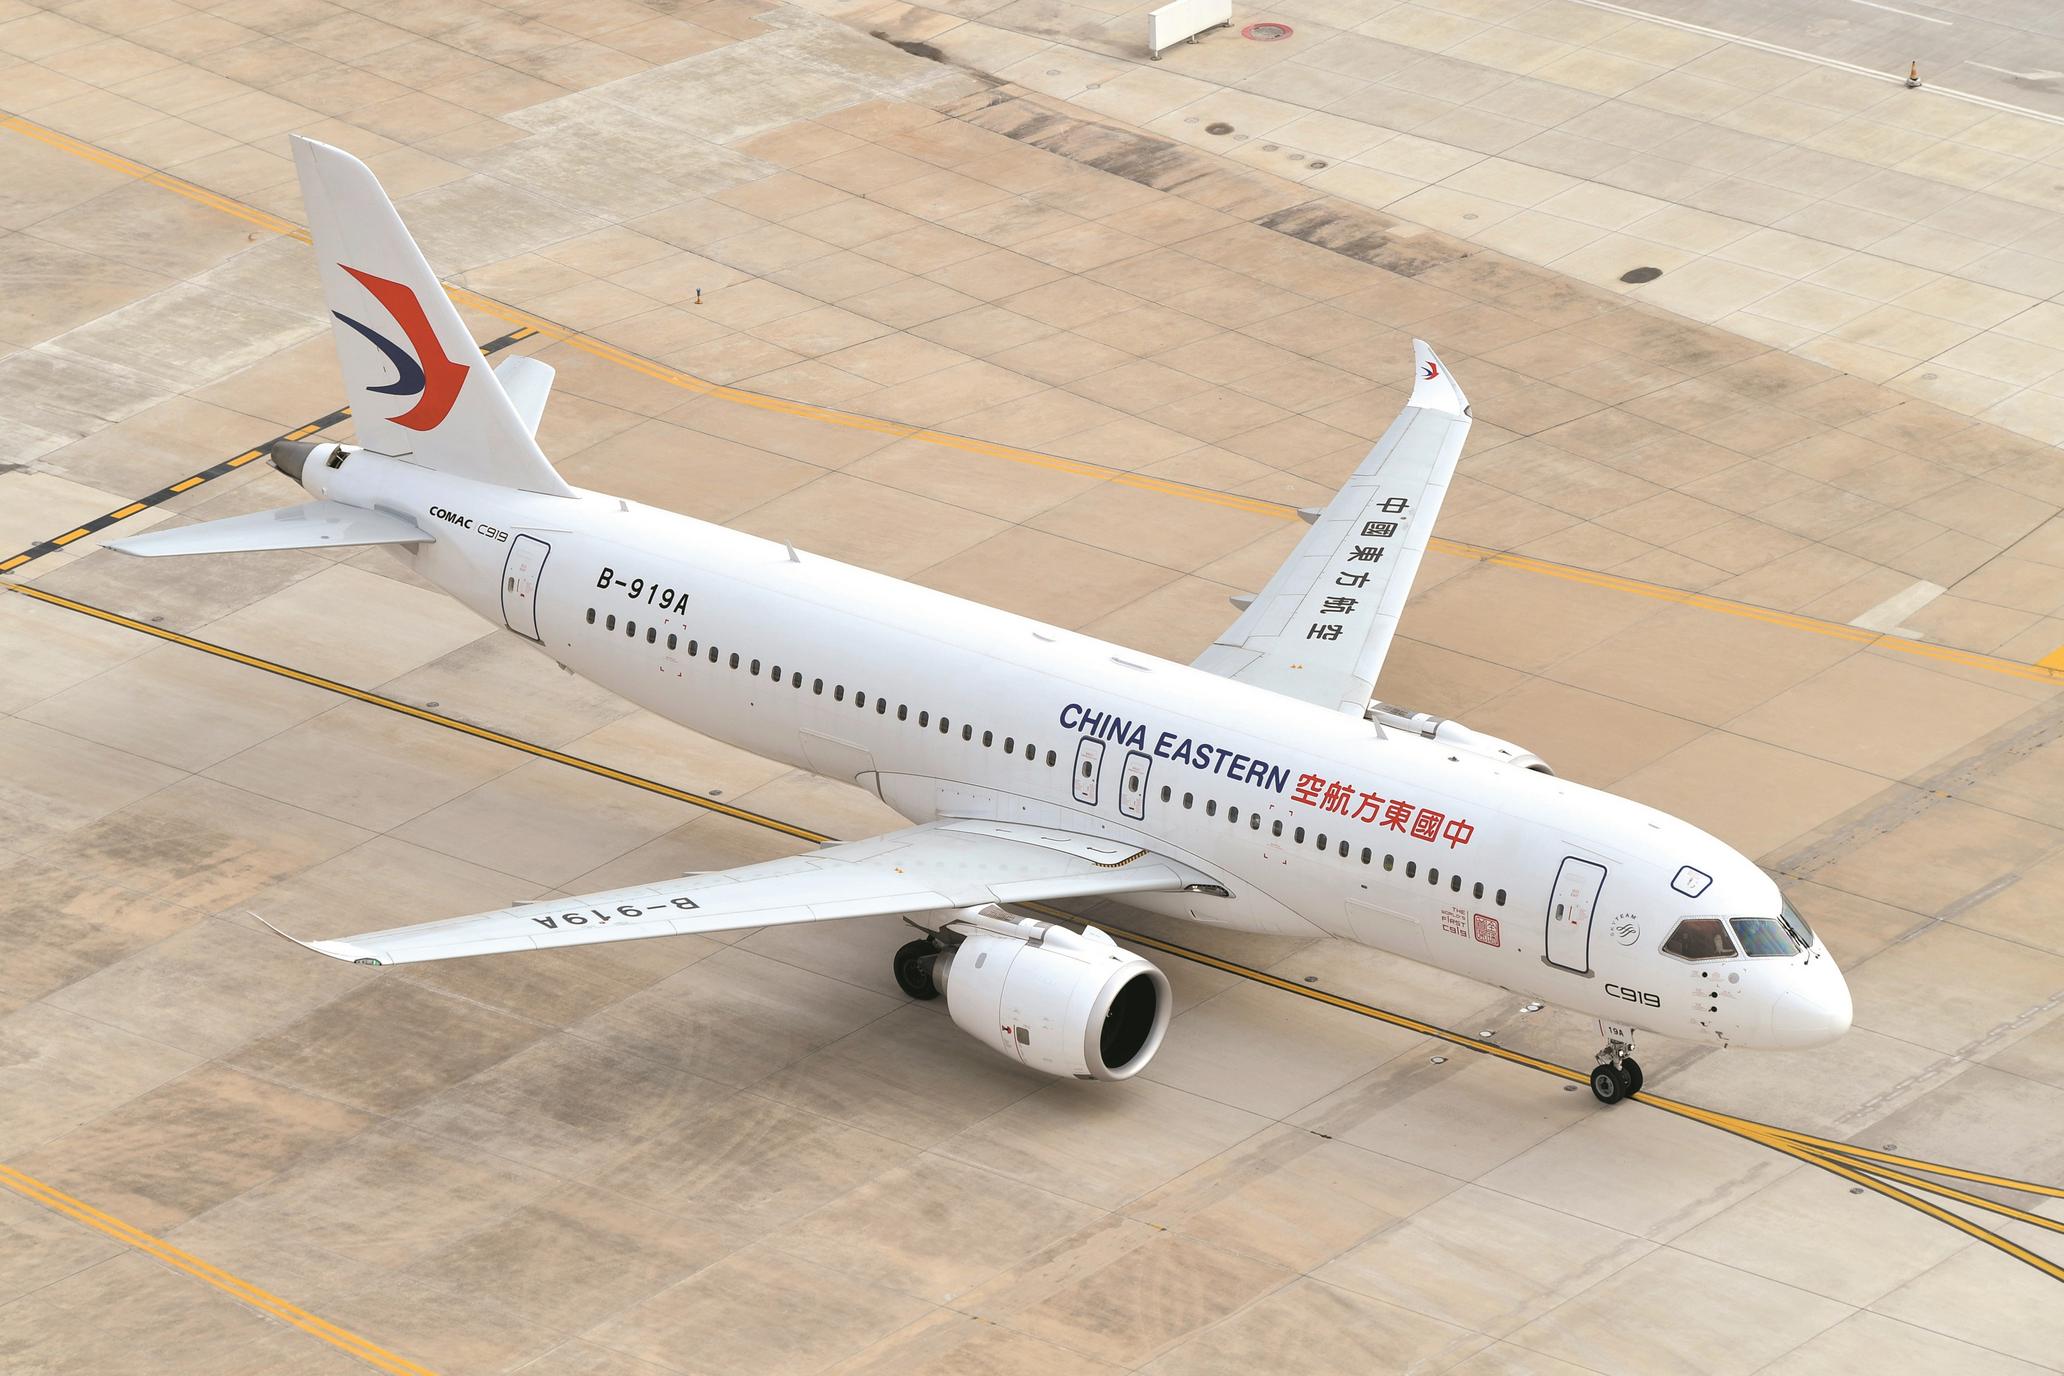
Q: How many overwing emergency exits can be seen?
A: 2